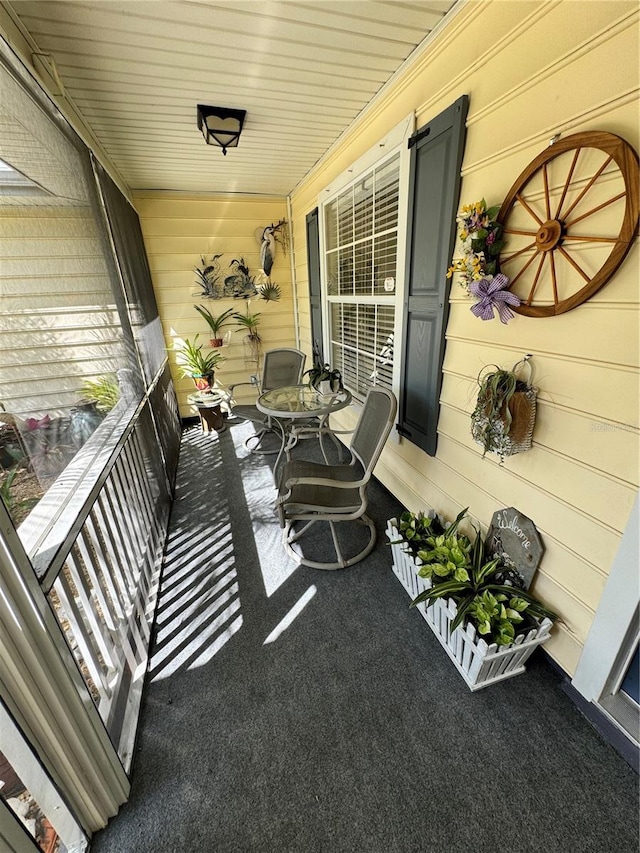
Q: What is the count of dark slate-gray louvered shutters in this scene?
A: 2